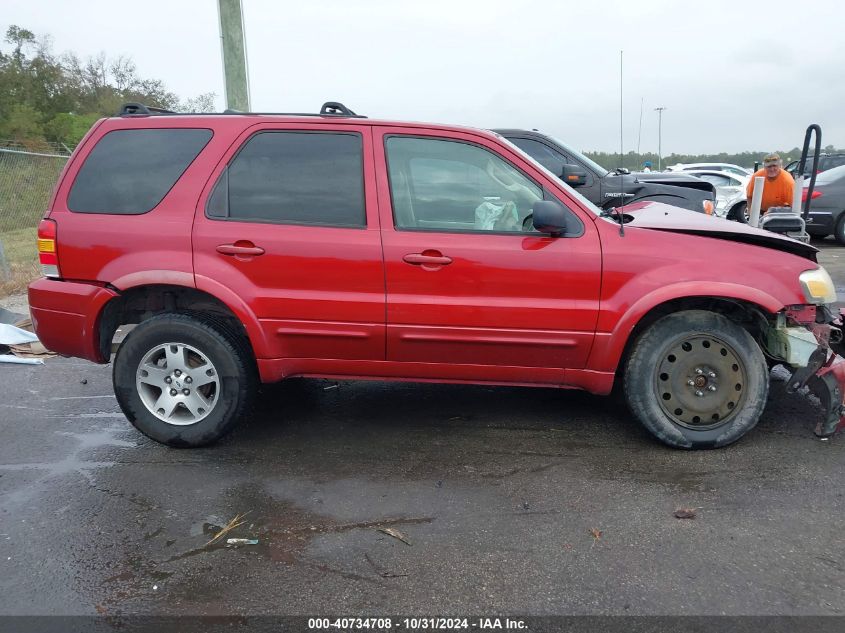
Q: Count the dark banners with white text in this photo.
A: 1